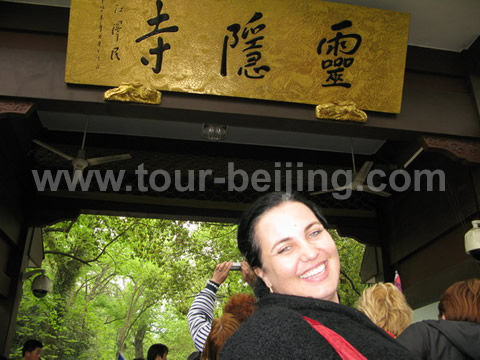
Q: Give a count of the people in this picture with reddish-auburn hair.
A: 3